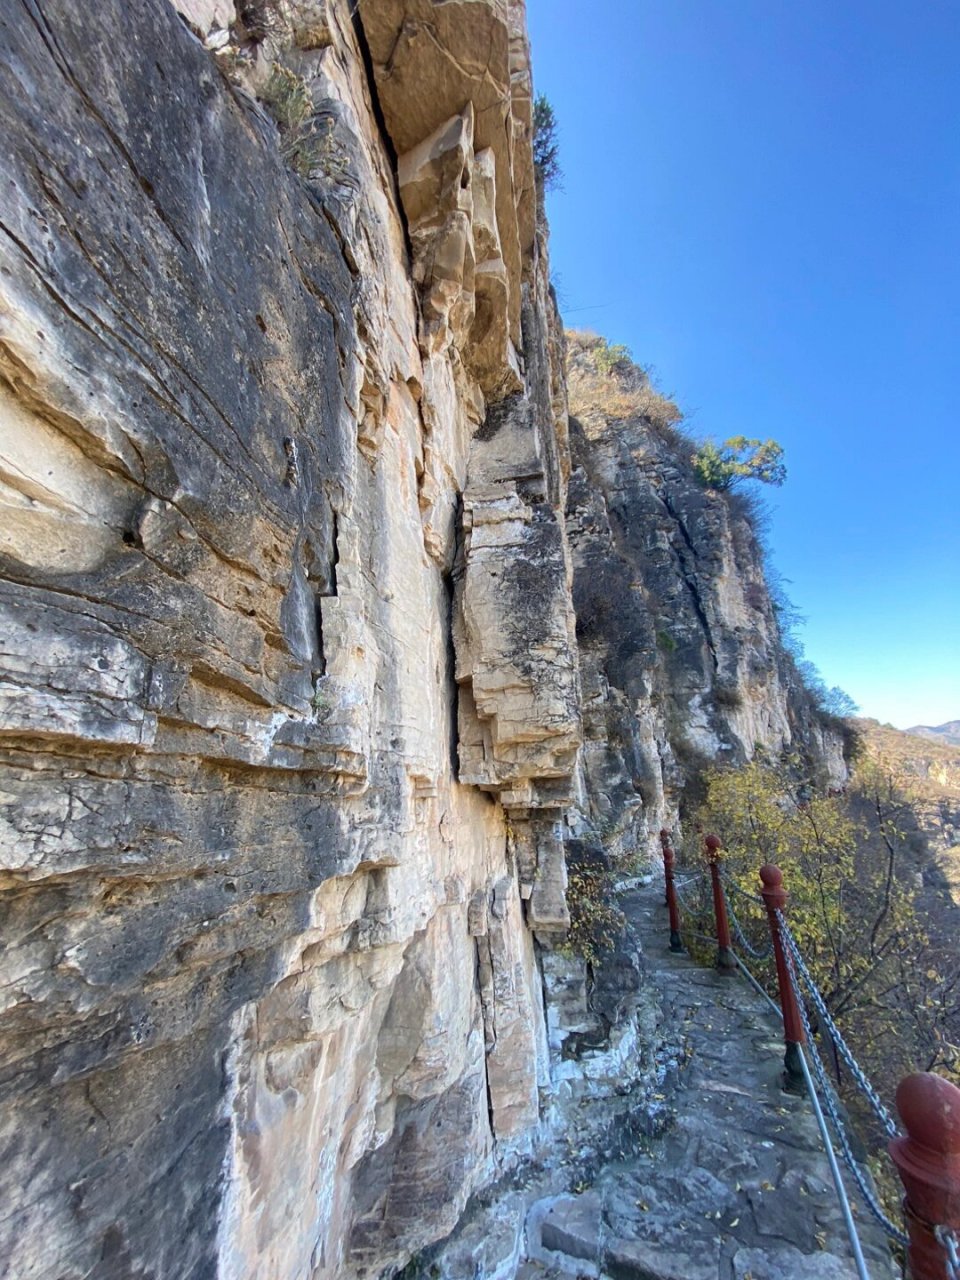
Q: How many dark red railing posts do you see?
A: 5